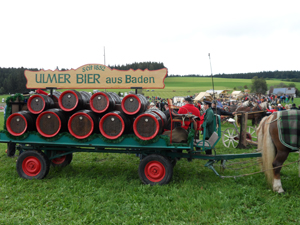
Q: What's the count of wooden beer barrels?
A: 9